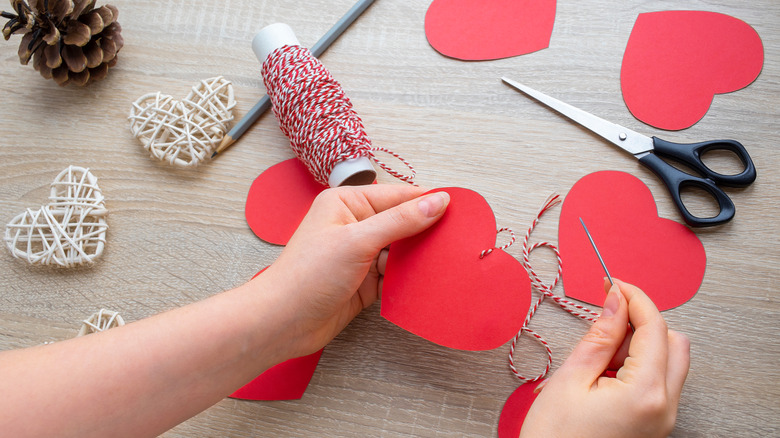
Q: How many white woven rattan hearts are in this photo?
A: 3